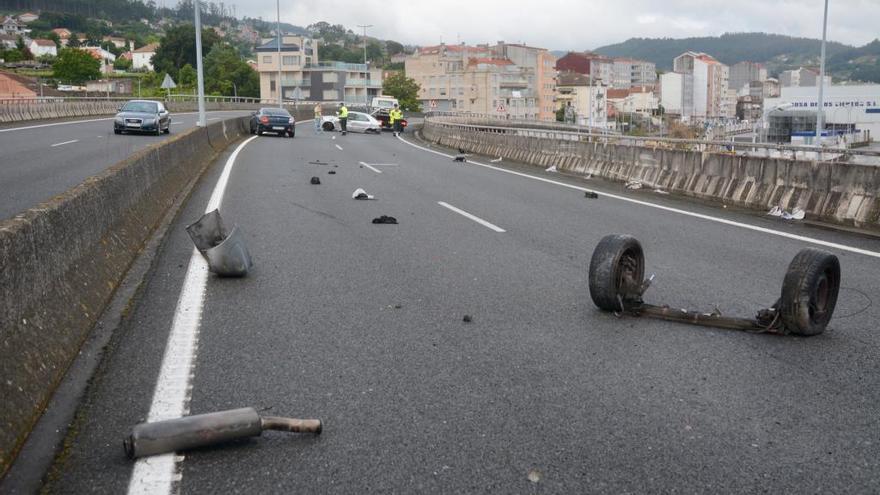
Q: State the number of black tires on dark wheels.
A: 2